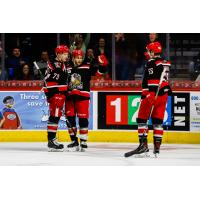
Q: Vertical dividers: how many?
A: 4